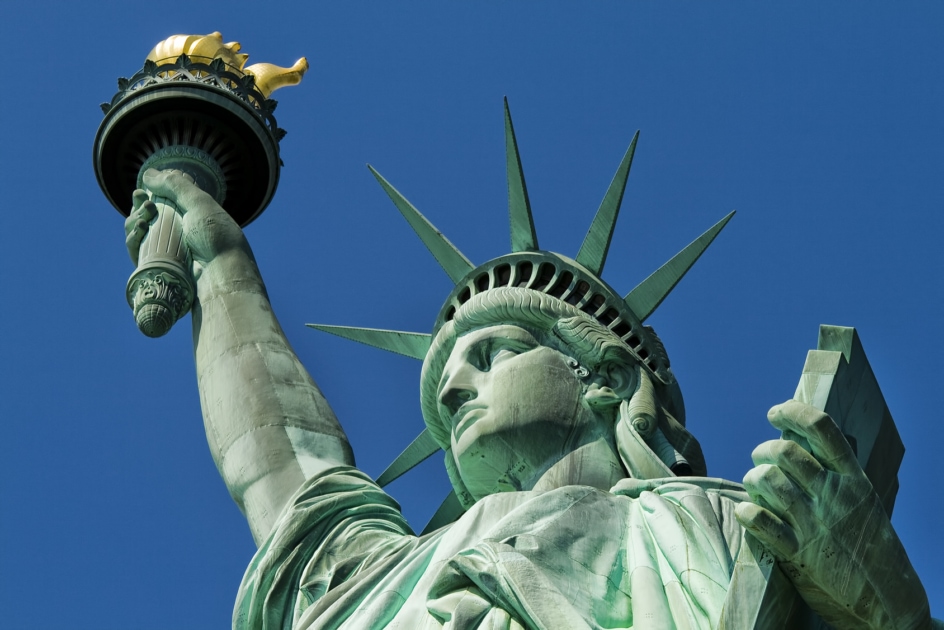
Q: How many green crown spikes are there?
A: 7